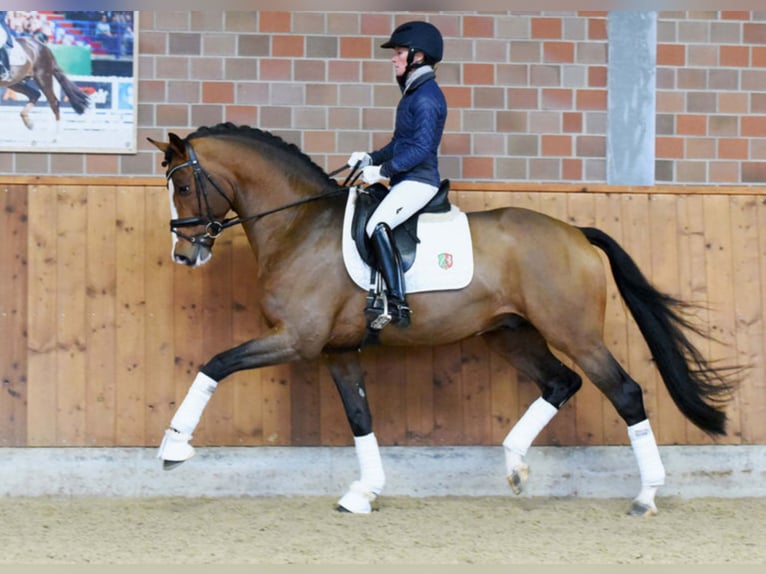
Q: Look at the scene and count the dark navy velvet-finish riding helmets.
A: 1